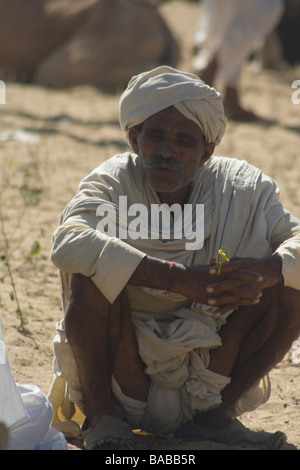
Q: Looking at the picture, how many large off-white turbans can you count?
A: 1